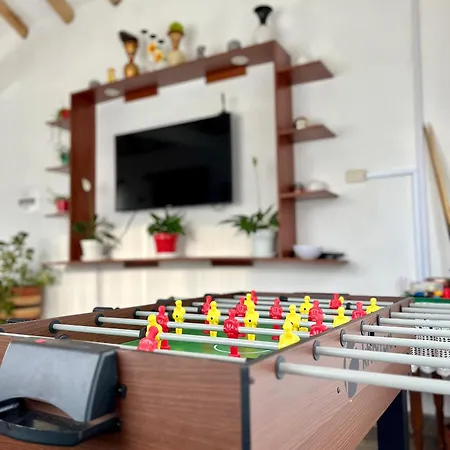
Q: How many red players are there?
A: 11